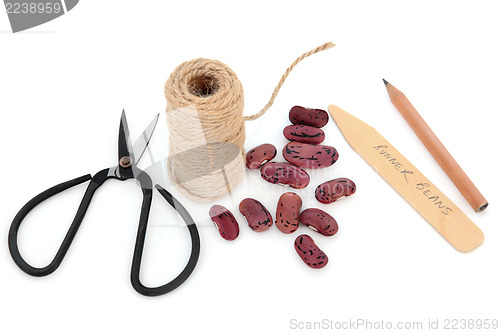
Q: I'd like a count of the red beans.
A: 11